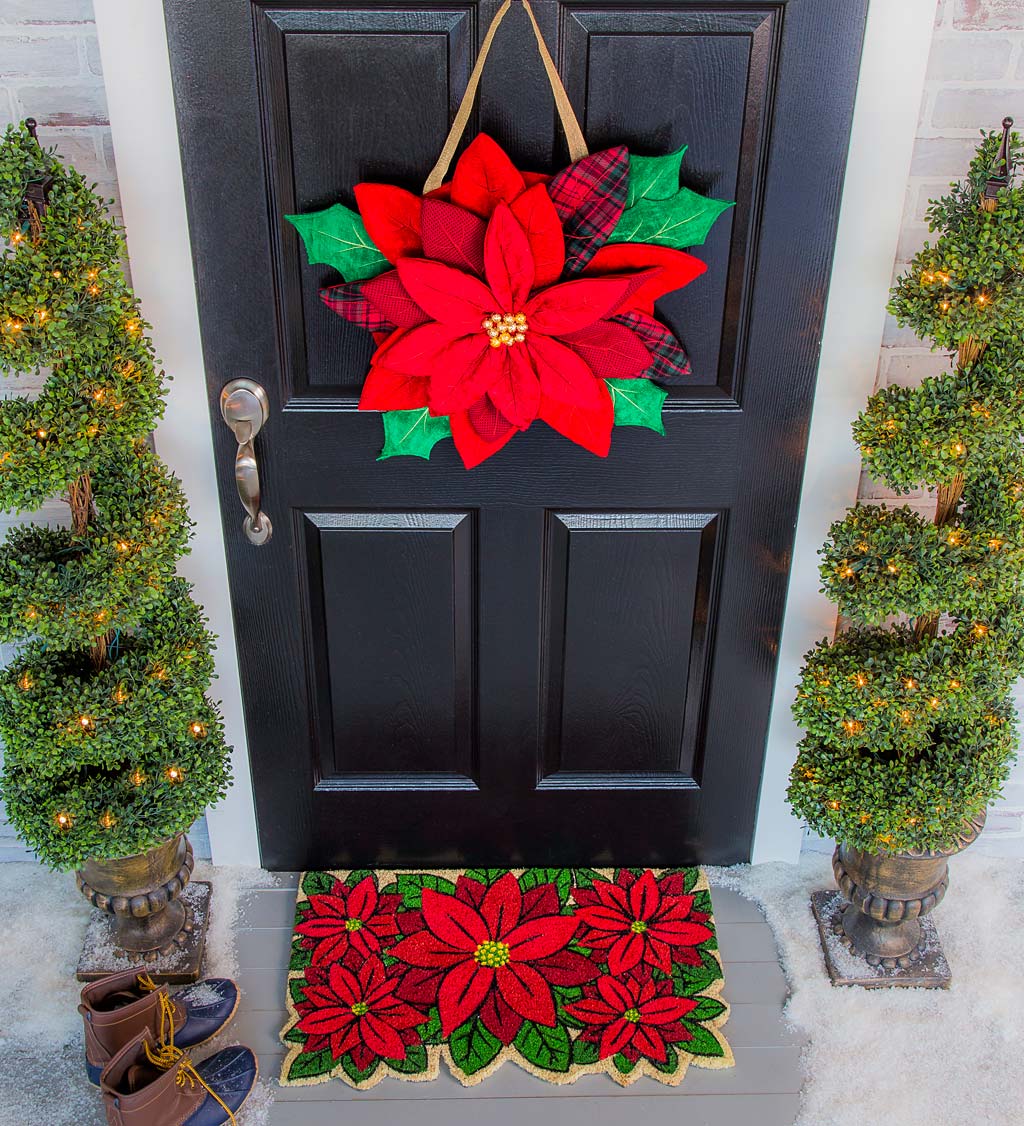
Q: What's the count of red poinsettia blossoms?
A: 6